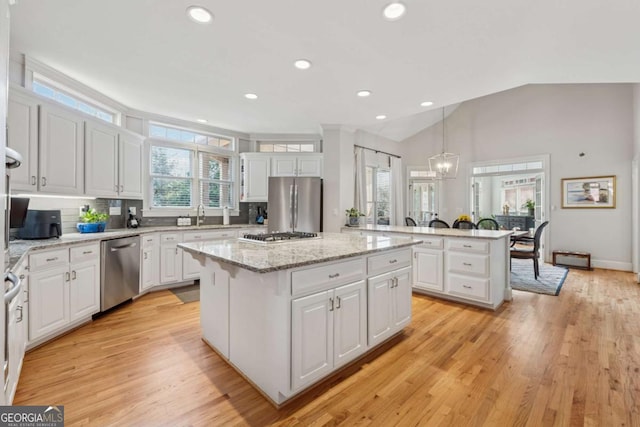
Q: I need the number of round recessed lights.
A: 8